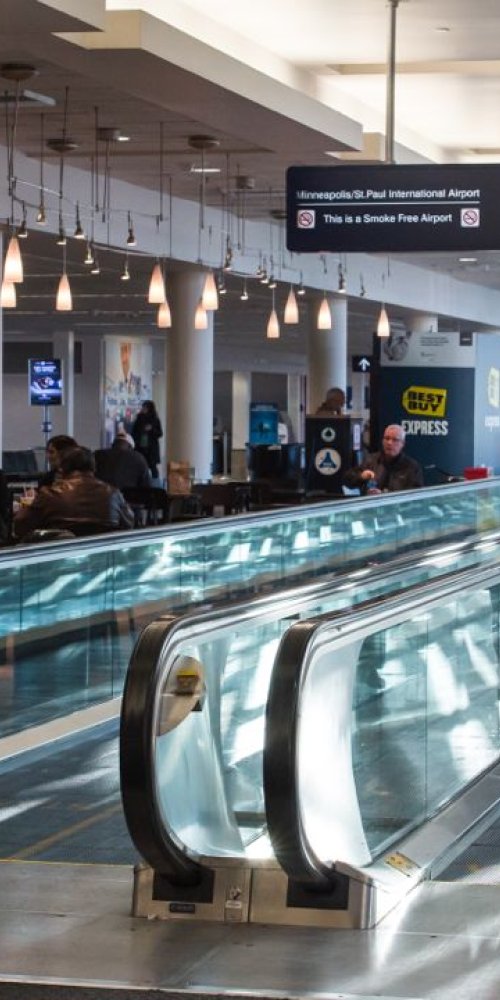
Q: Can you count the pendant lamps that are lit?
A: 11